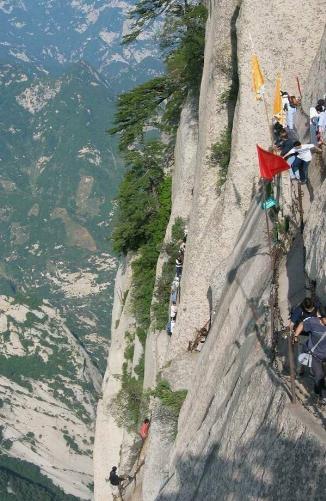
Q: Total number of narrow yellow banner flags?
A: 2